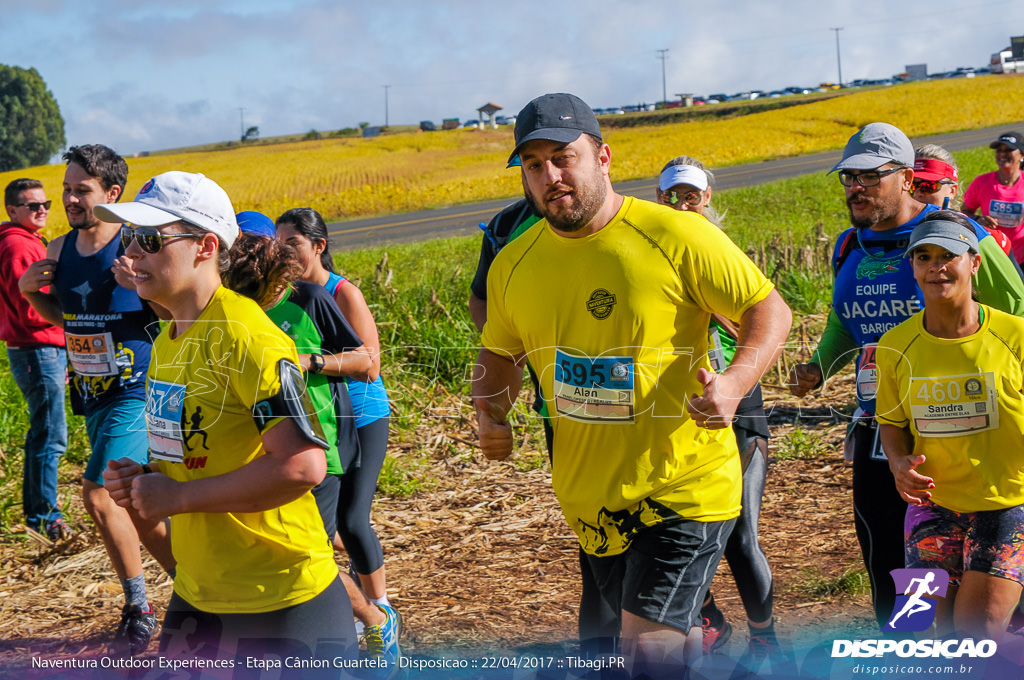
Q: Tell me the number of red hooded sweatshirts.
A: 1